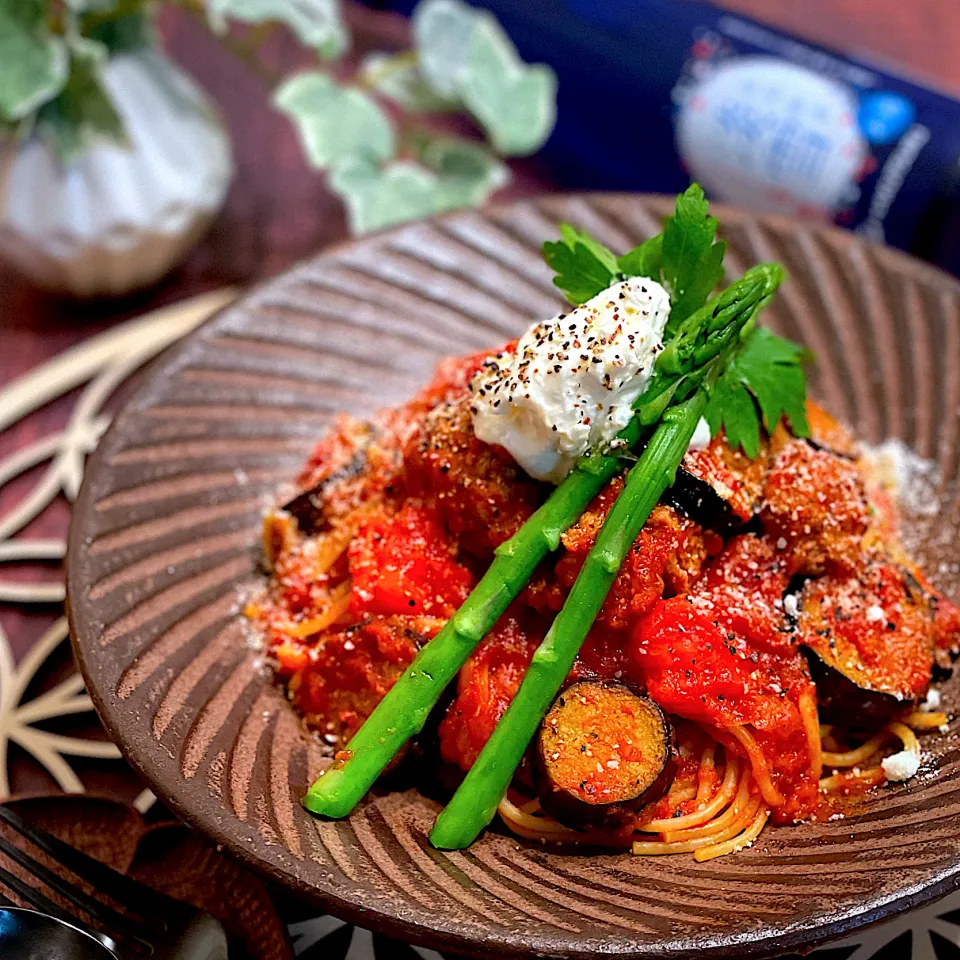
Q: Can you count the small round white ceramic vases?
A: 1